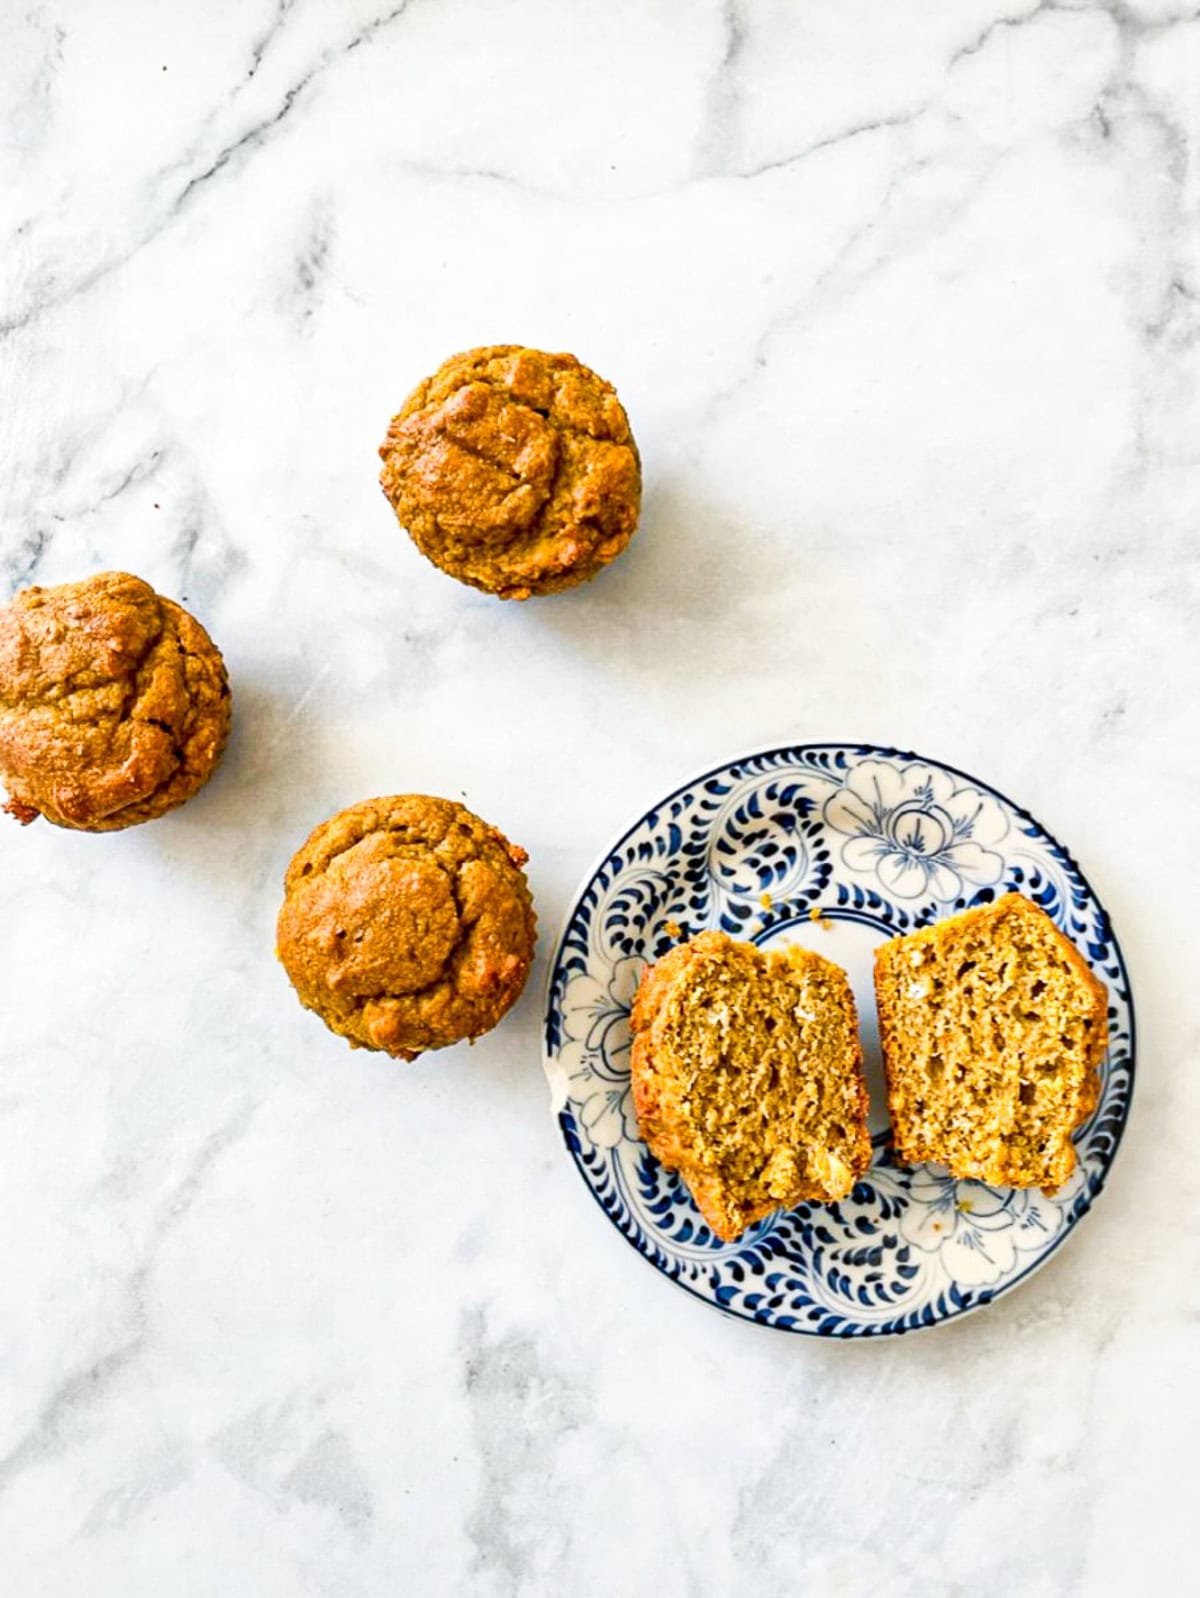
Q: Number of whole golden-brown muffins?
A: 3